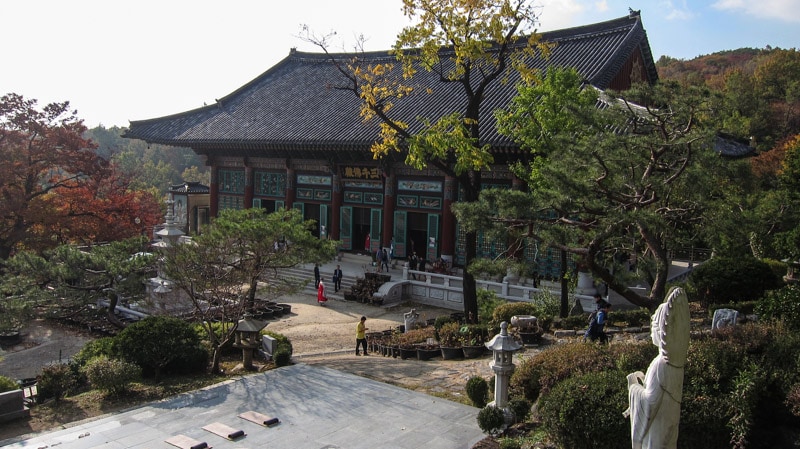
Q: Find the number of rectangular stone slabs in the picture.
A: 3